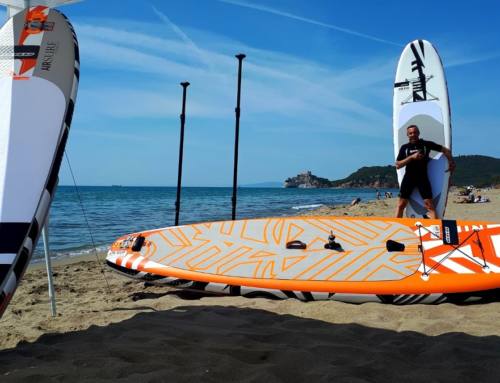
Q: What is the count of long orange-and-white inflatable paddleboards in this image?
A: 1